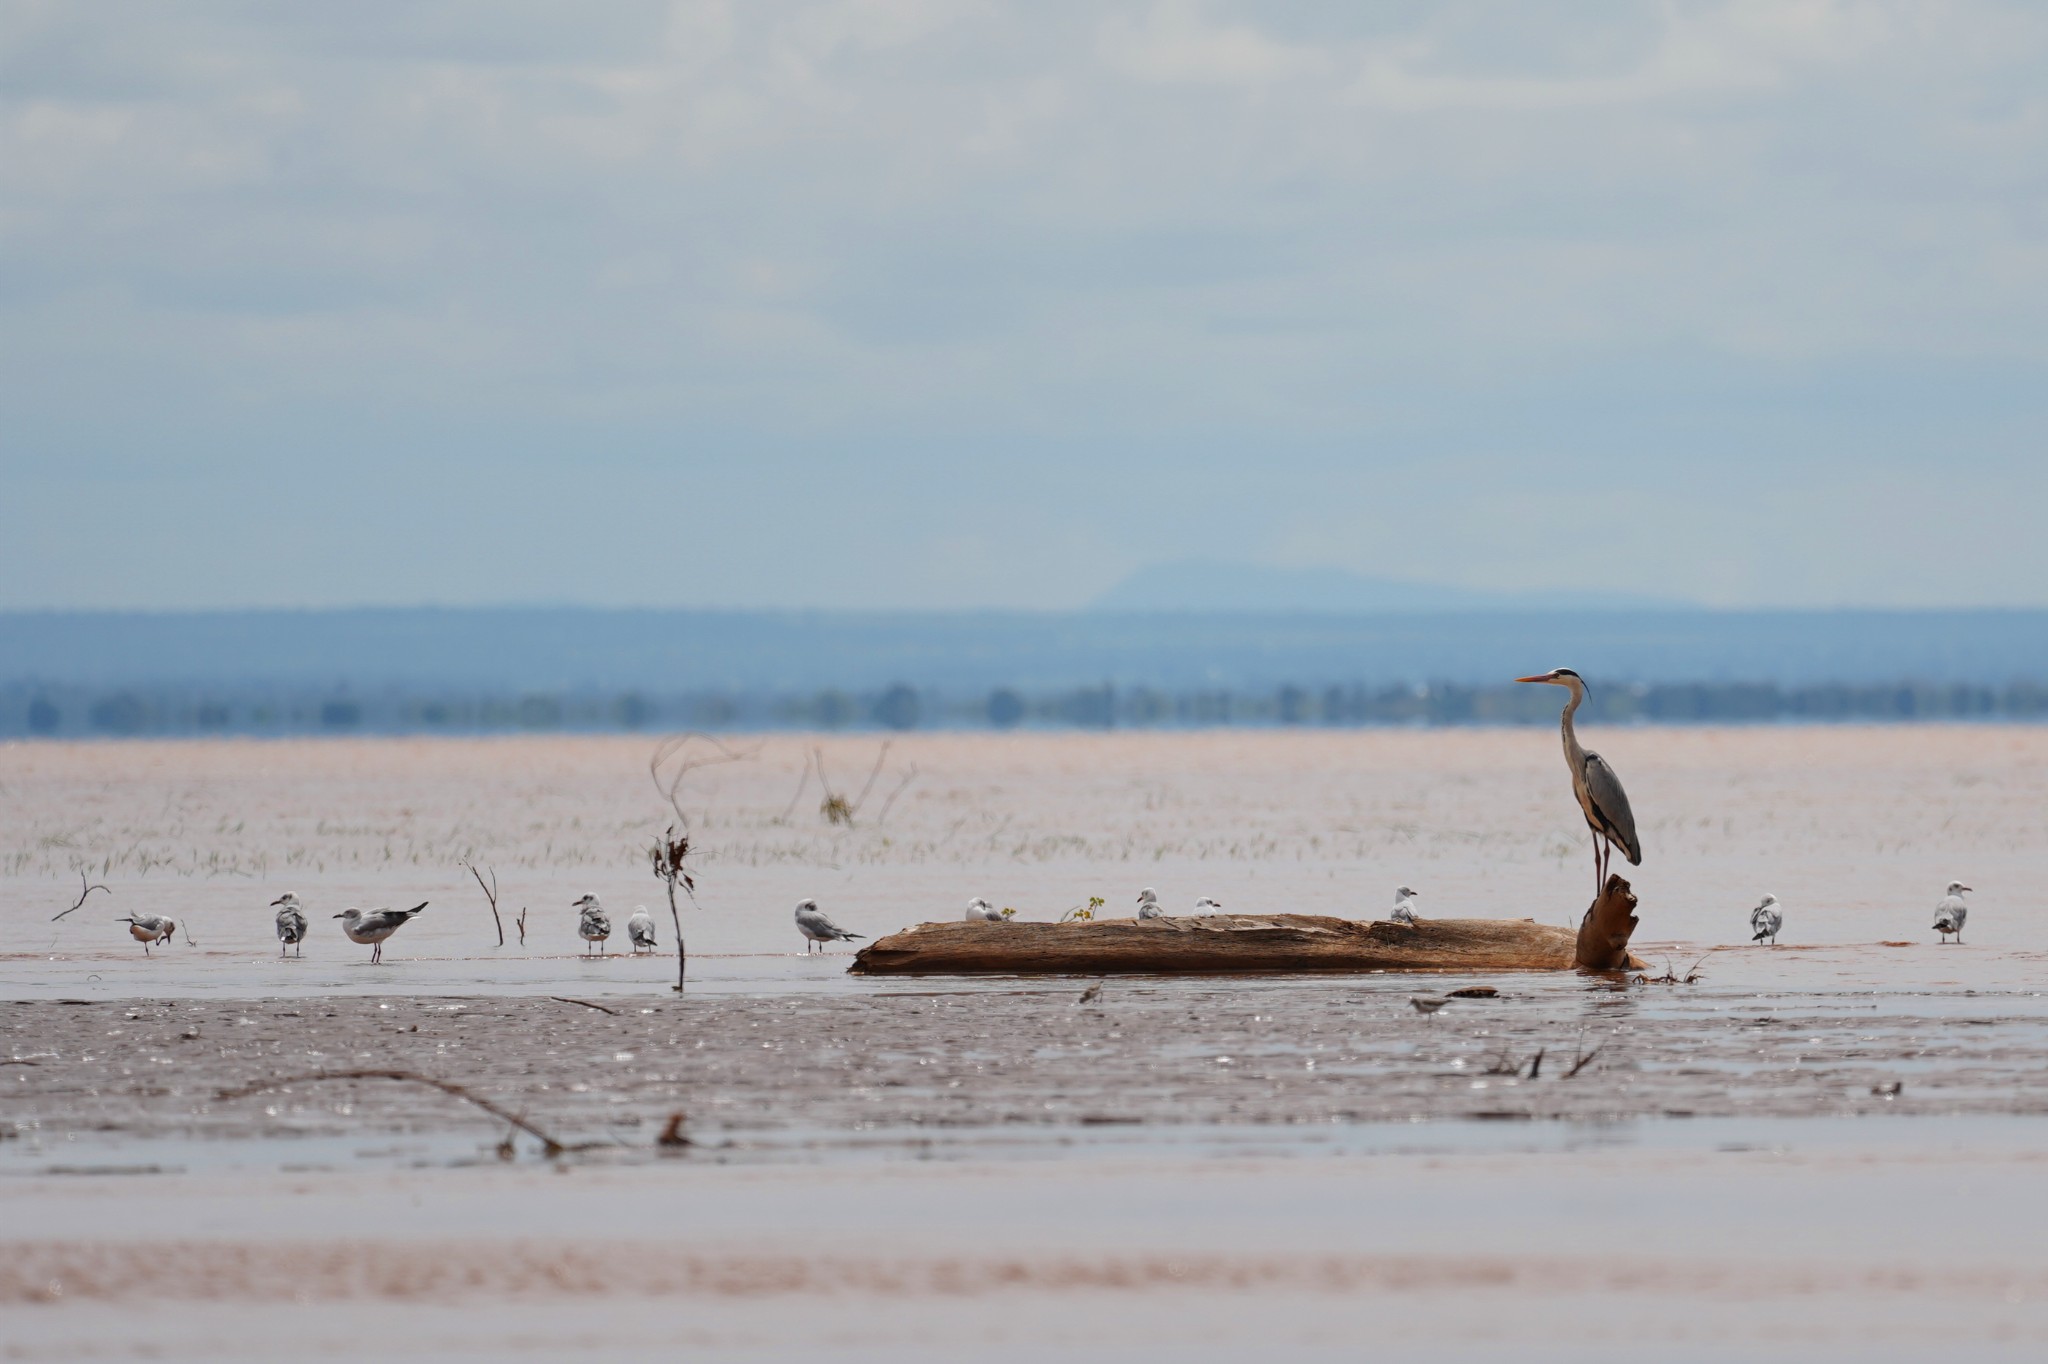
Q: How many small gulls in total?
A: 12